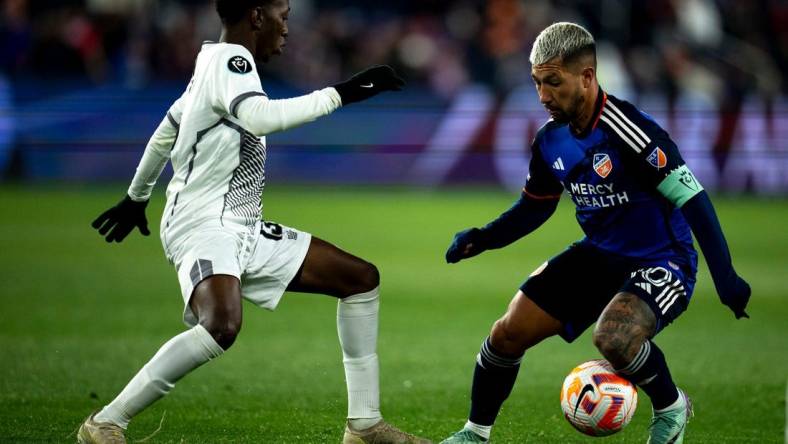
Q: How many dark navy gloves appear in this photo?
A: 2